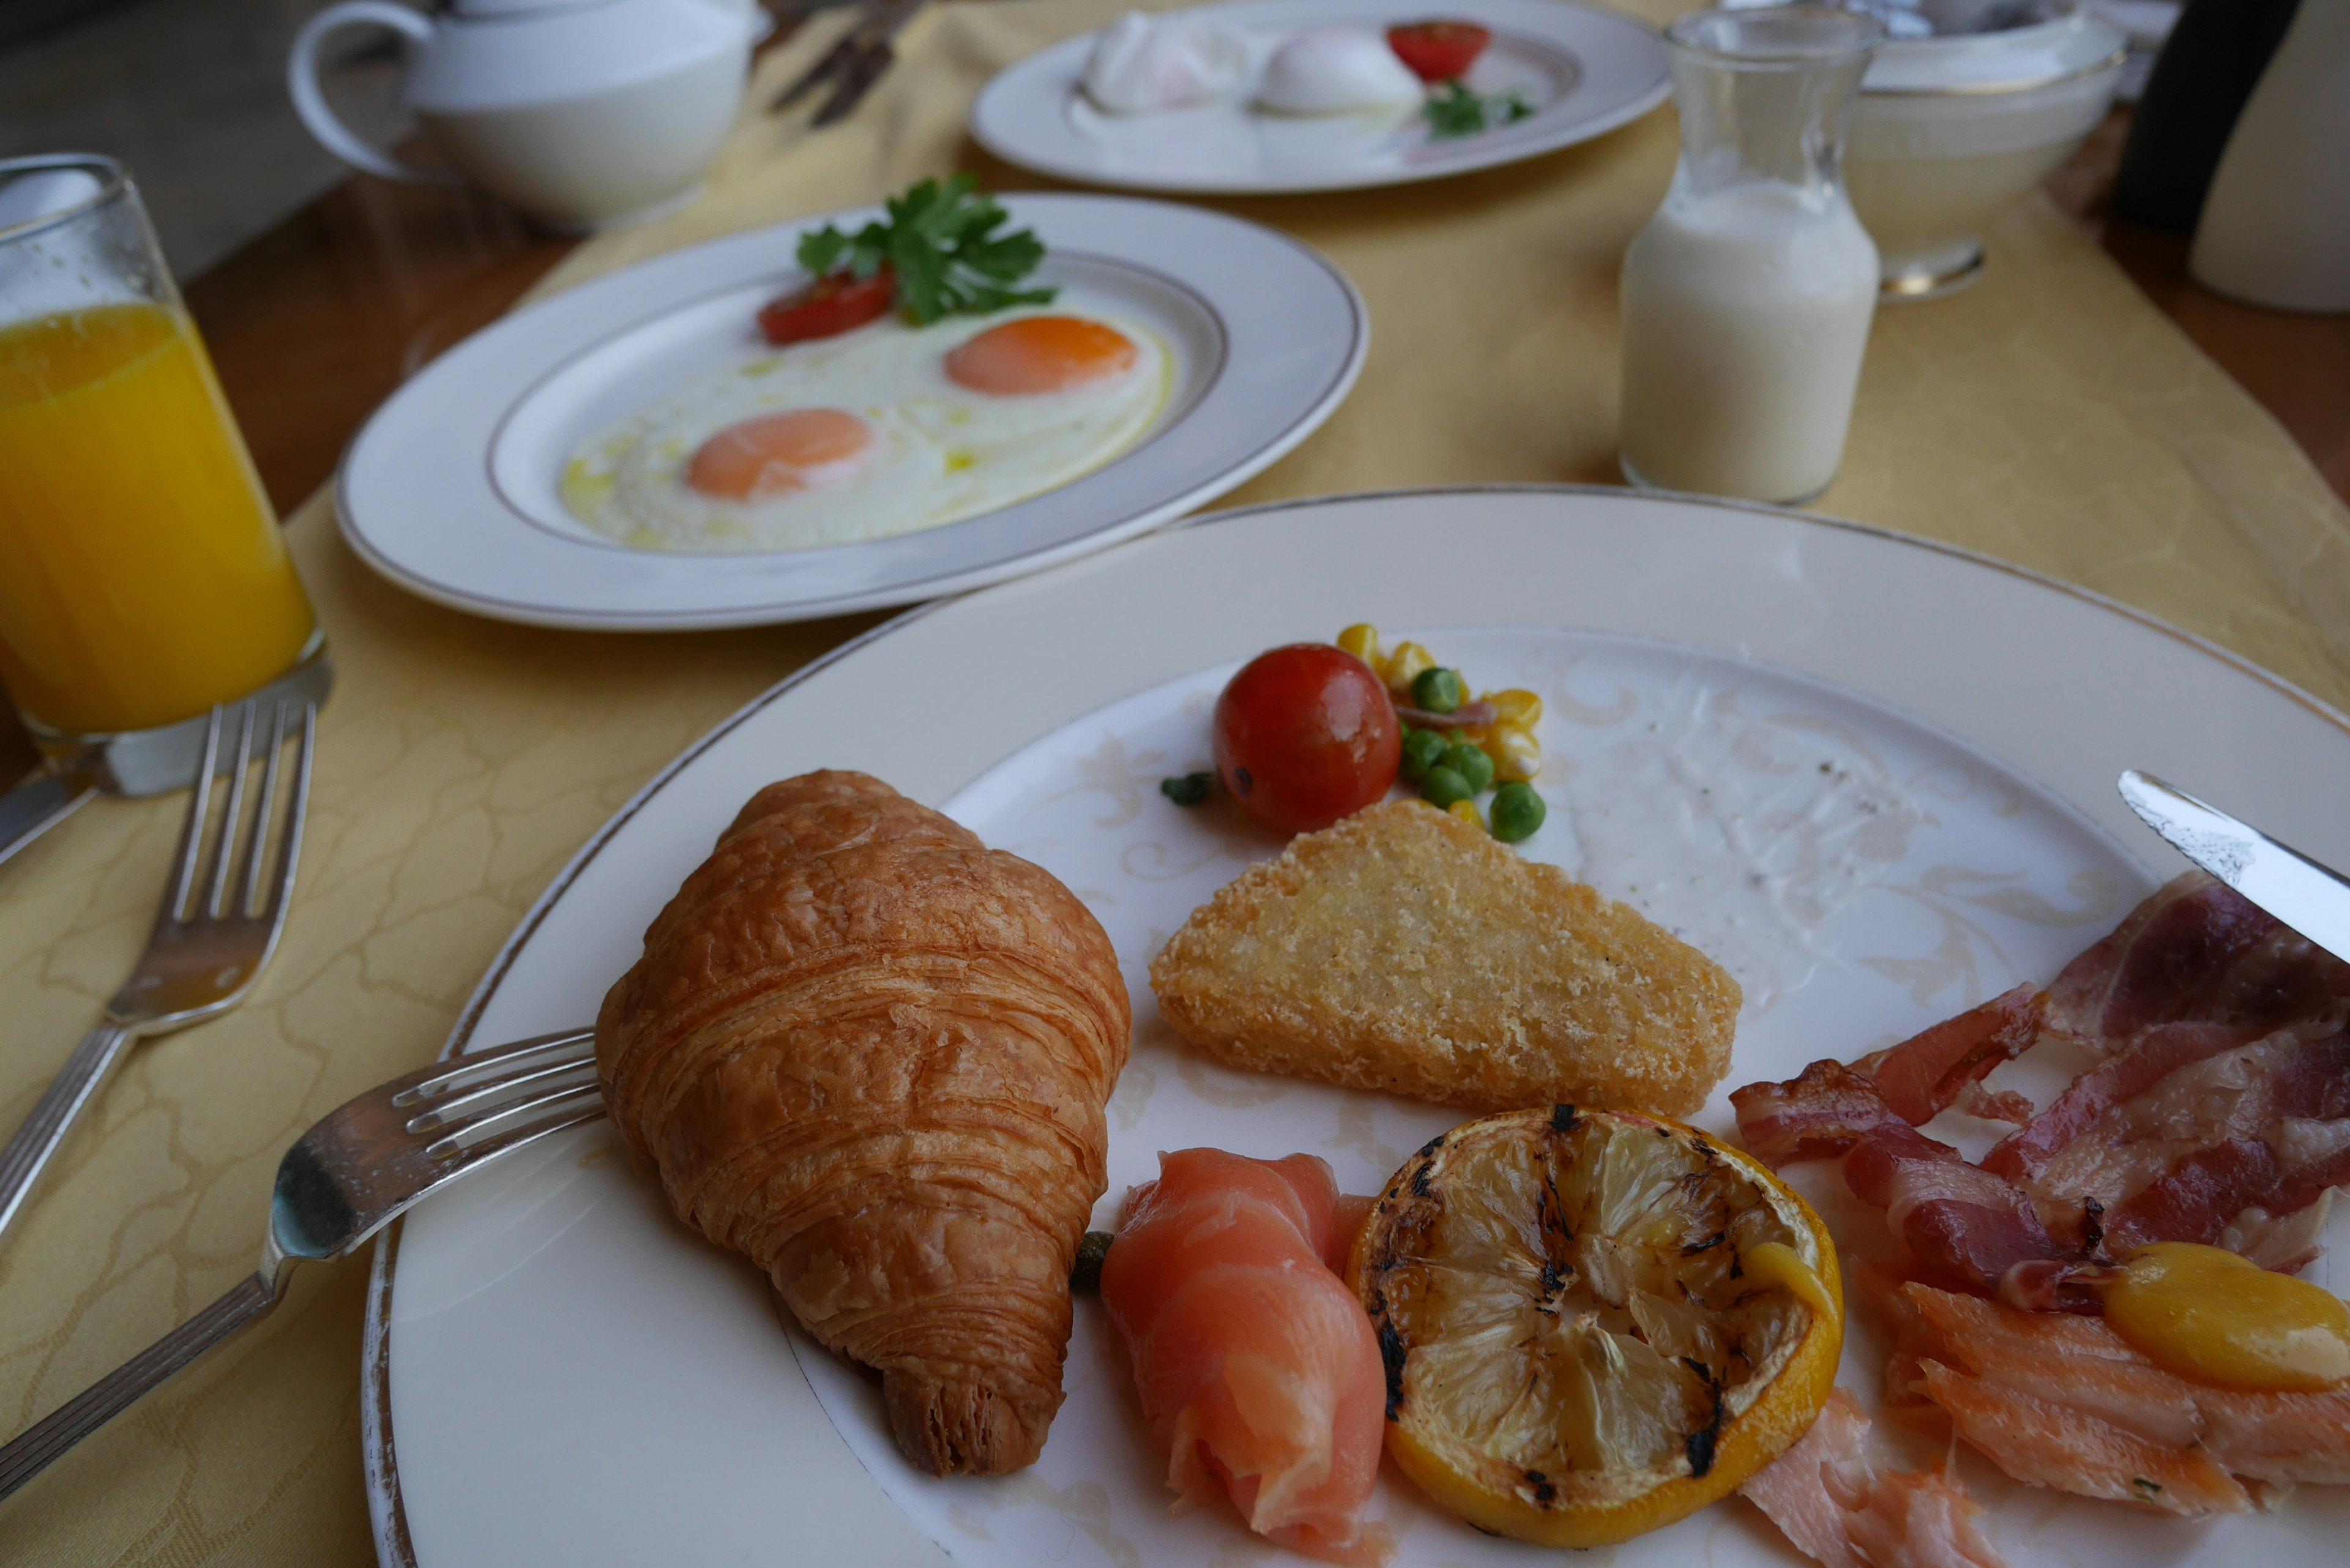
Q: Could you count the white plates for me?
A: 3